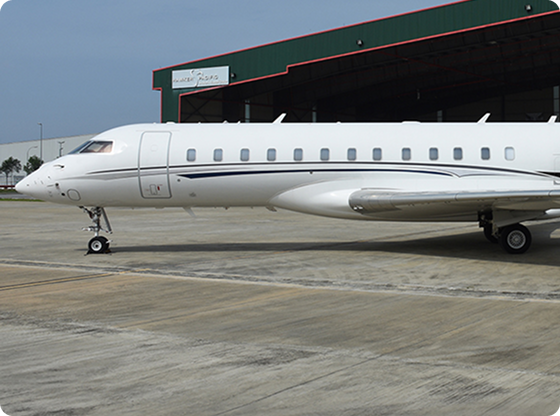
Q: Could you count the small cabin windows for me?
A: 13